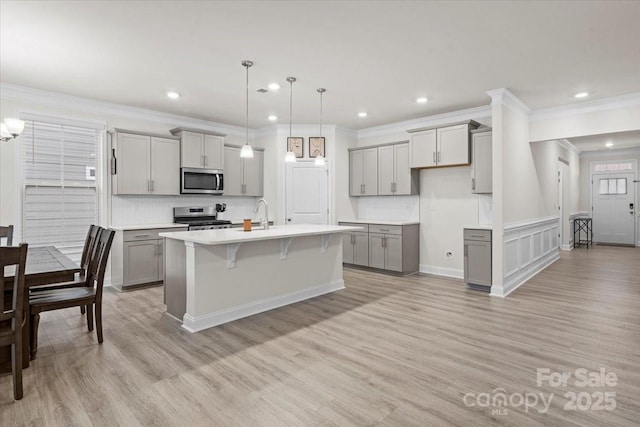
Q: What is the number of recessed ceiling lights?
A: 7